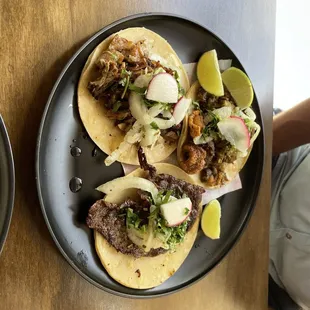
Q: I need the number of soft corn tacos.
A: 3